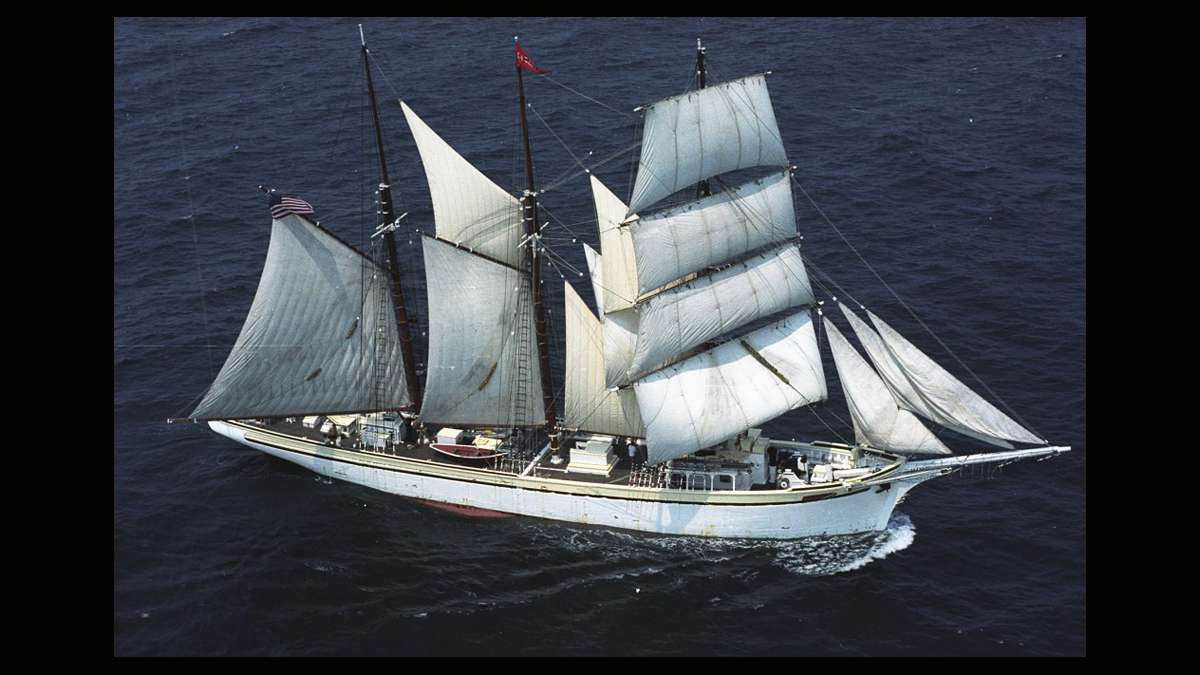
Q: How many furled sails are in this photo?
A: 0